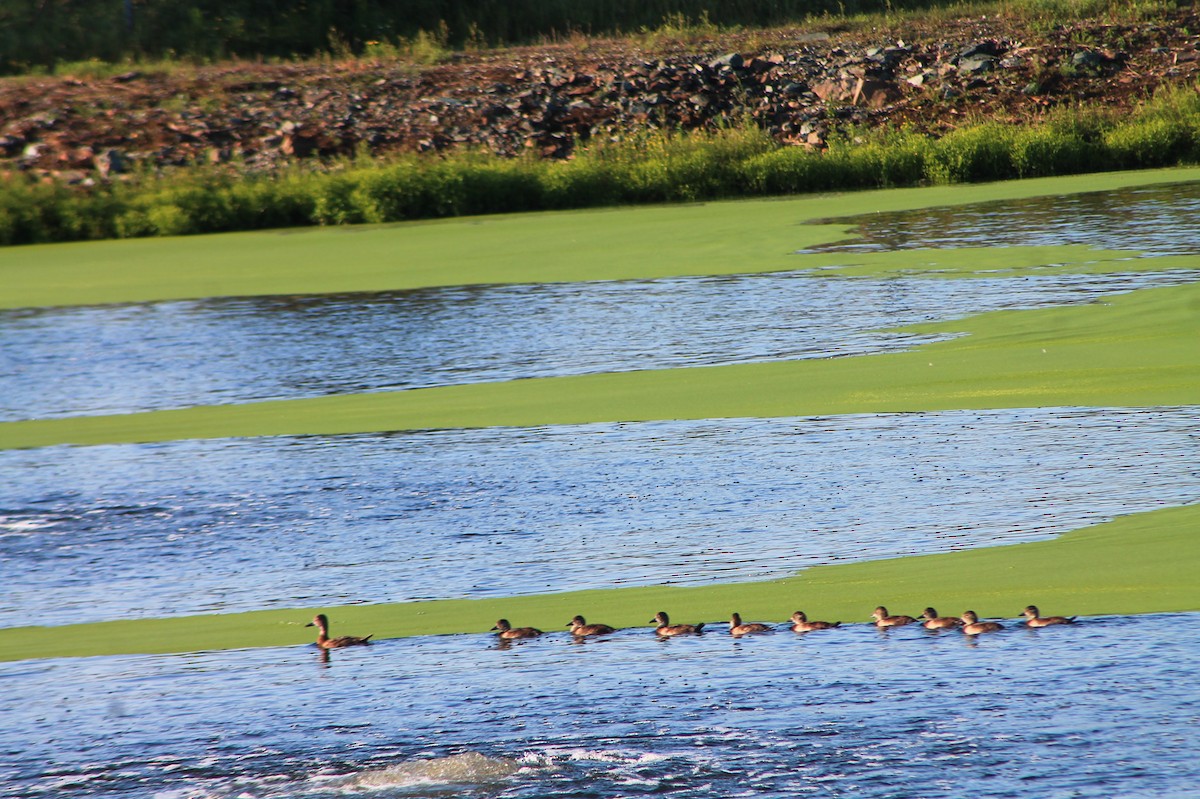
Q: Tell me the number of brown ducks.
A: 10